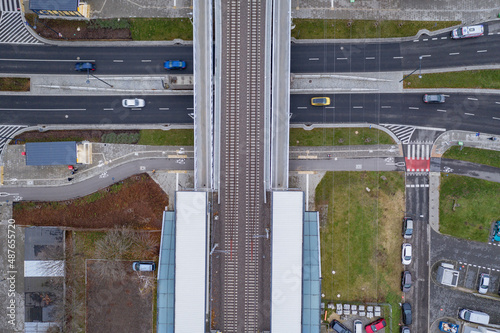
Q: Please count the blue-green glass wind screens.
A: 2